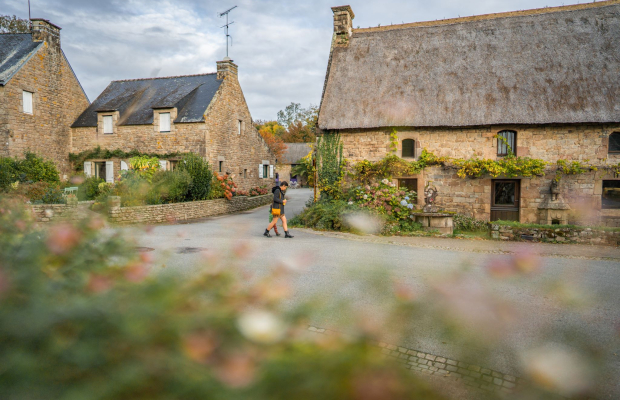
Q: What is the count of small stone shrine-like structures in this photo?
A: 2